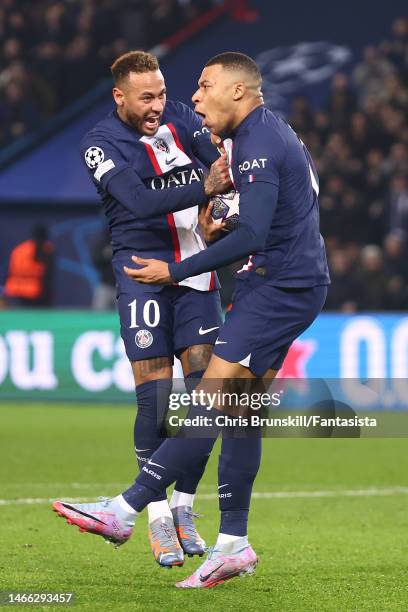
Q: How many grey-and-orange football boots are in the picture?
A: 2